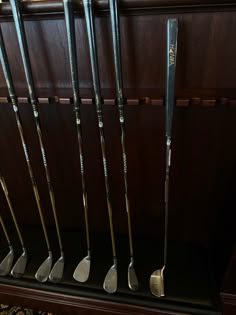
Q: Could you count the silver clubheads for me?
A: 7